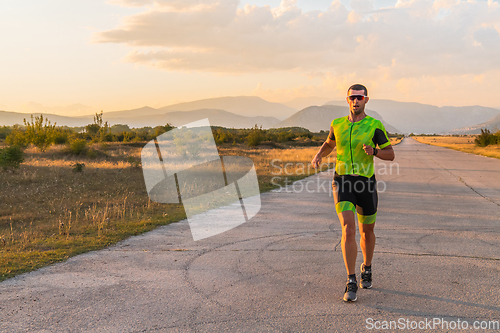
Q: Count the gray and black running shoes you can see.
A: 2